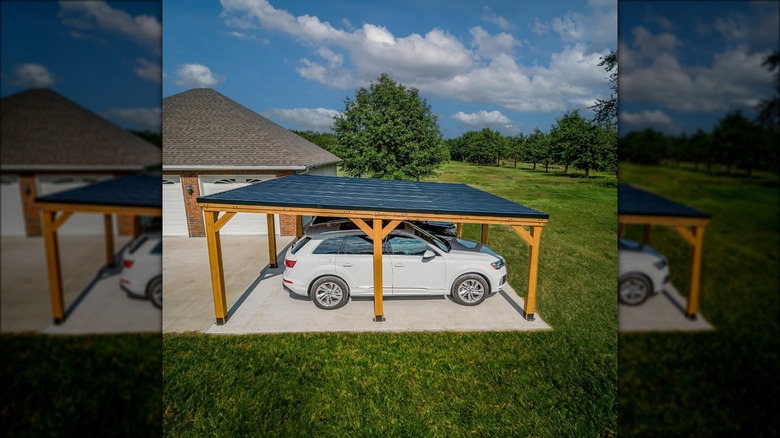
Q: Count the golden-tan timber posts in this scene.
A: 7